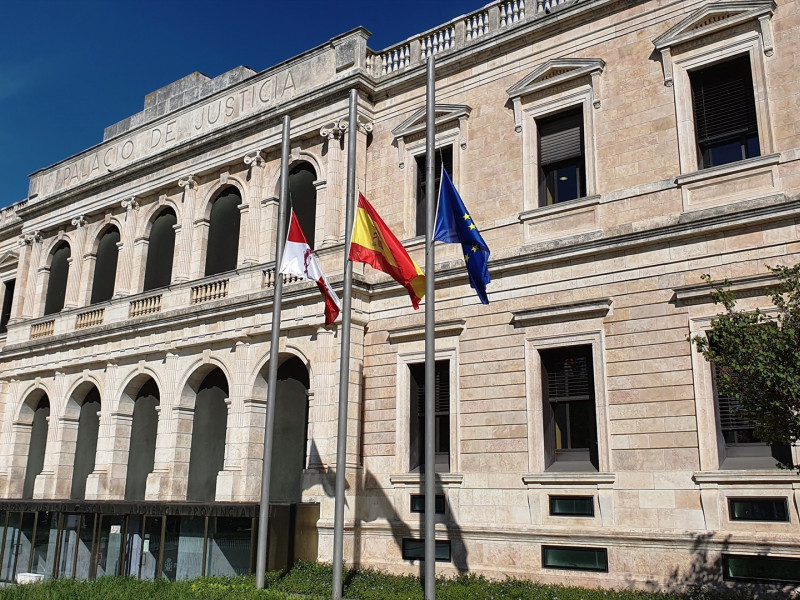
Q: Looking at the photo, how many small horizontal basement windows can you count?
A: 6